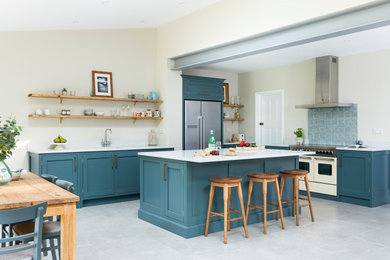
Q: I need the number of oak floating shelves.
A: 4